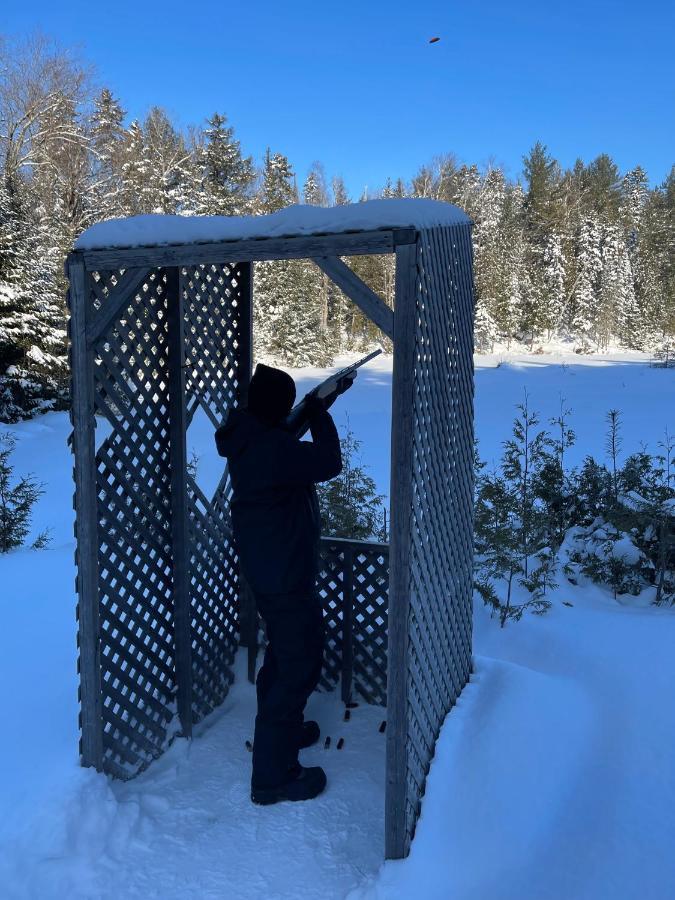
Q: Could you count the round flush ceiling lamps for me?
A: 0